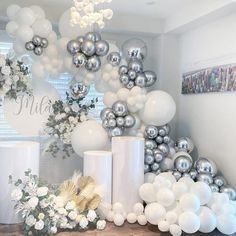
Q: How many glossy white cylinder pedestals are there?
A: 3